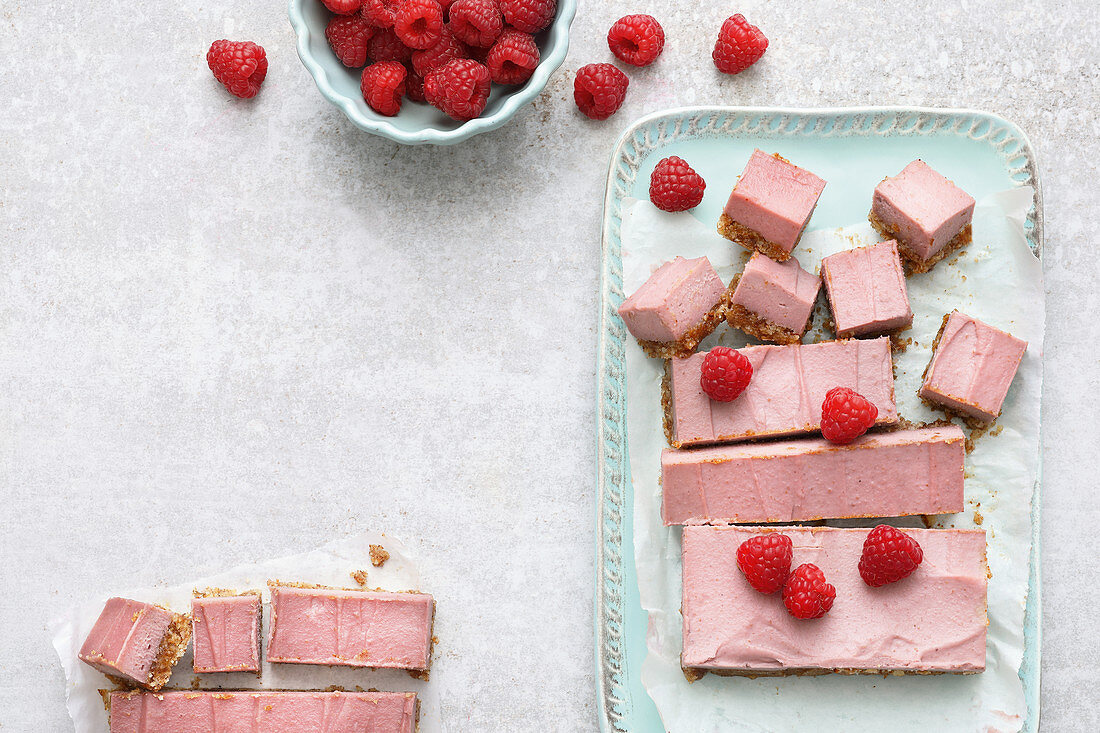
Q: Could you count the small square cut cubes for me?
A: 8